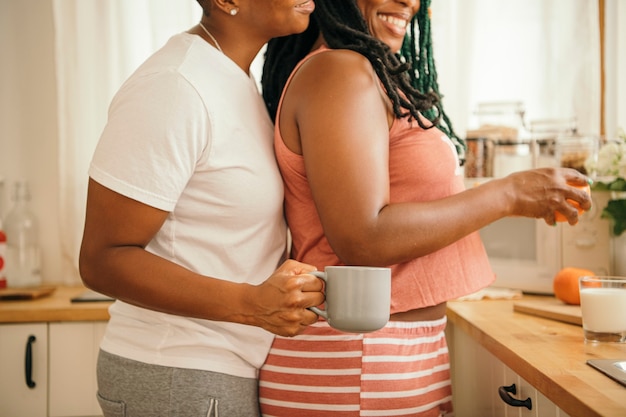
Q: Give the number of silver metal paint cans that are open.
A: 0